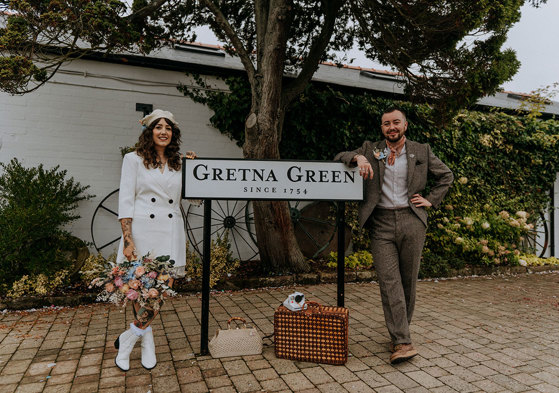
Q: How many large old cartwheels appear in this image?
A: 4